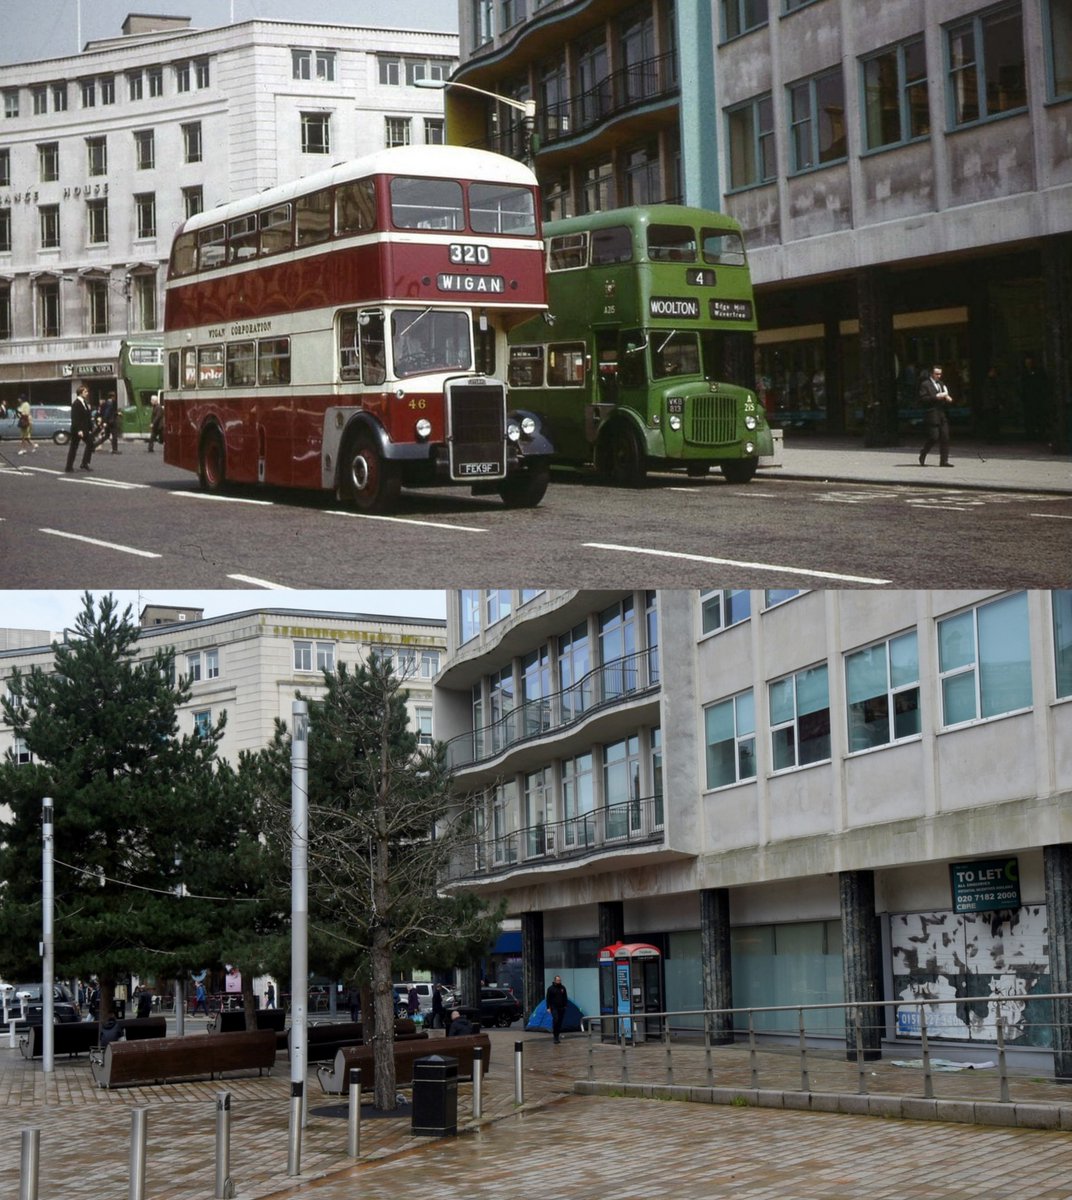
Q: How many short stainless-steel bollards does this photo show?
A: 7